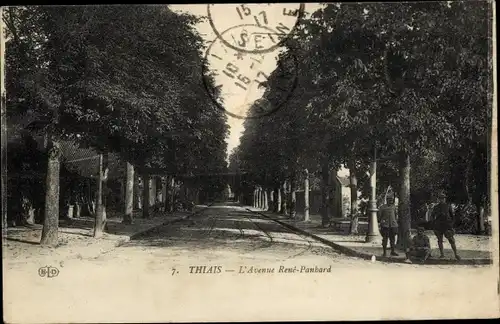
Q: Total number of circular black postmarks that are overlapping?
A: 2